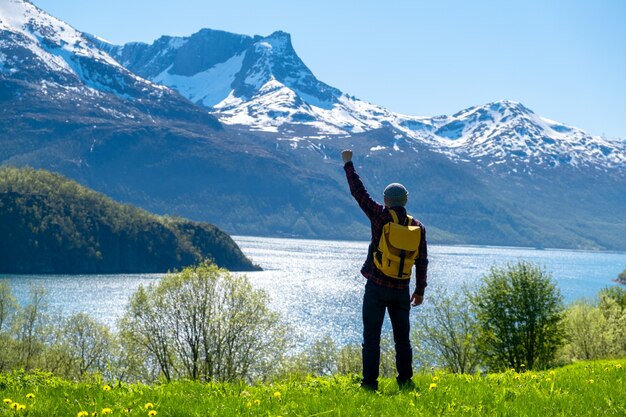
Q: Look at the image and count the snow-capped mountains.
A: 3